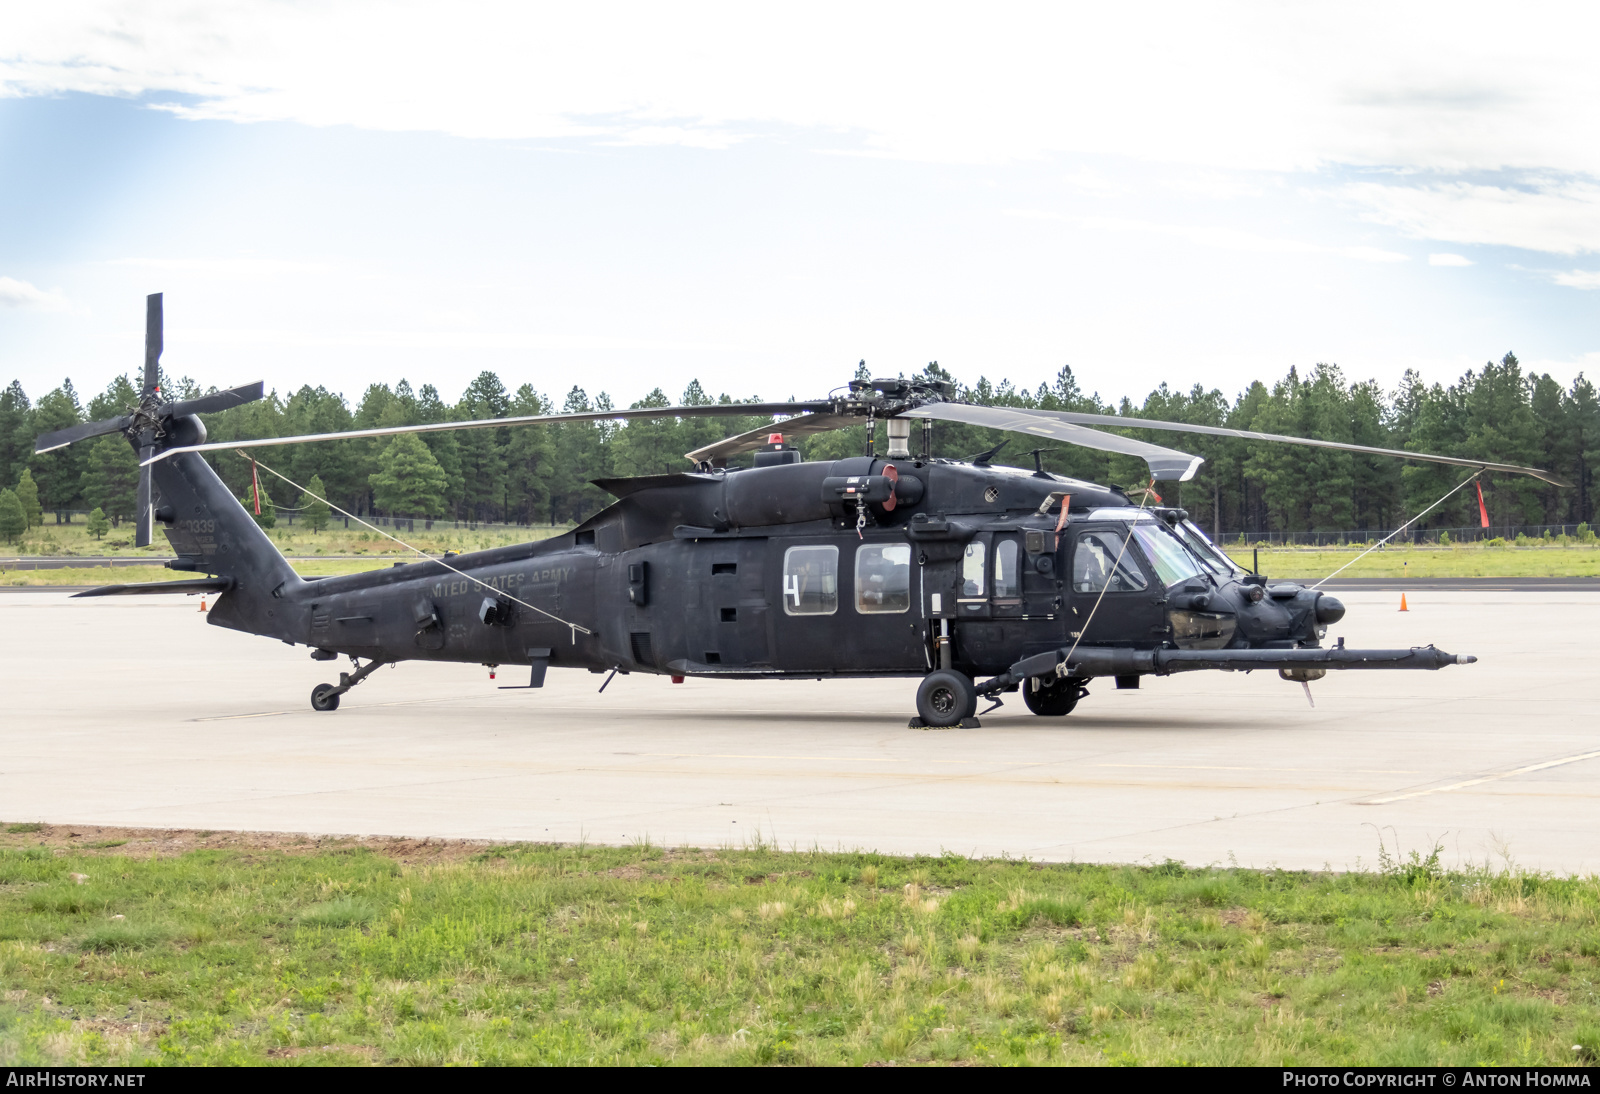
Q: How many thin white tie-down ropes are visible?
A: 3